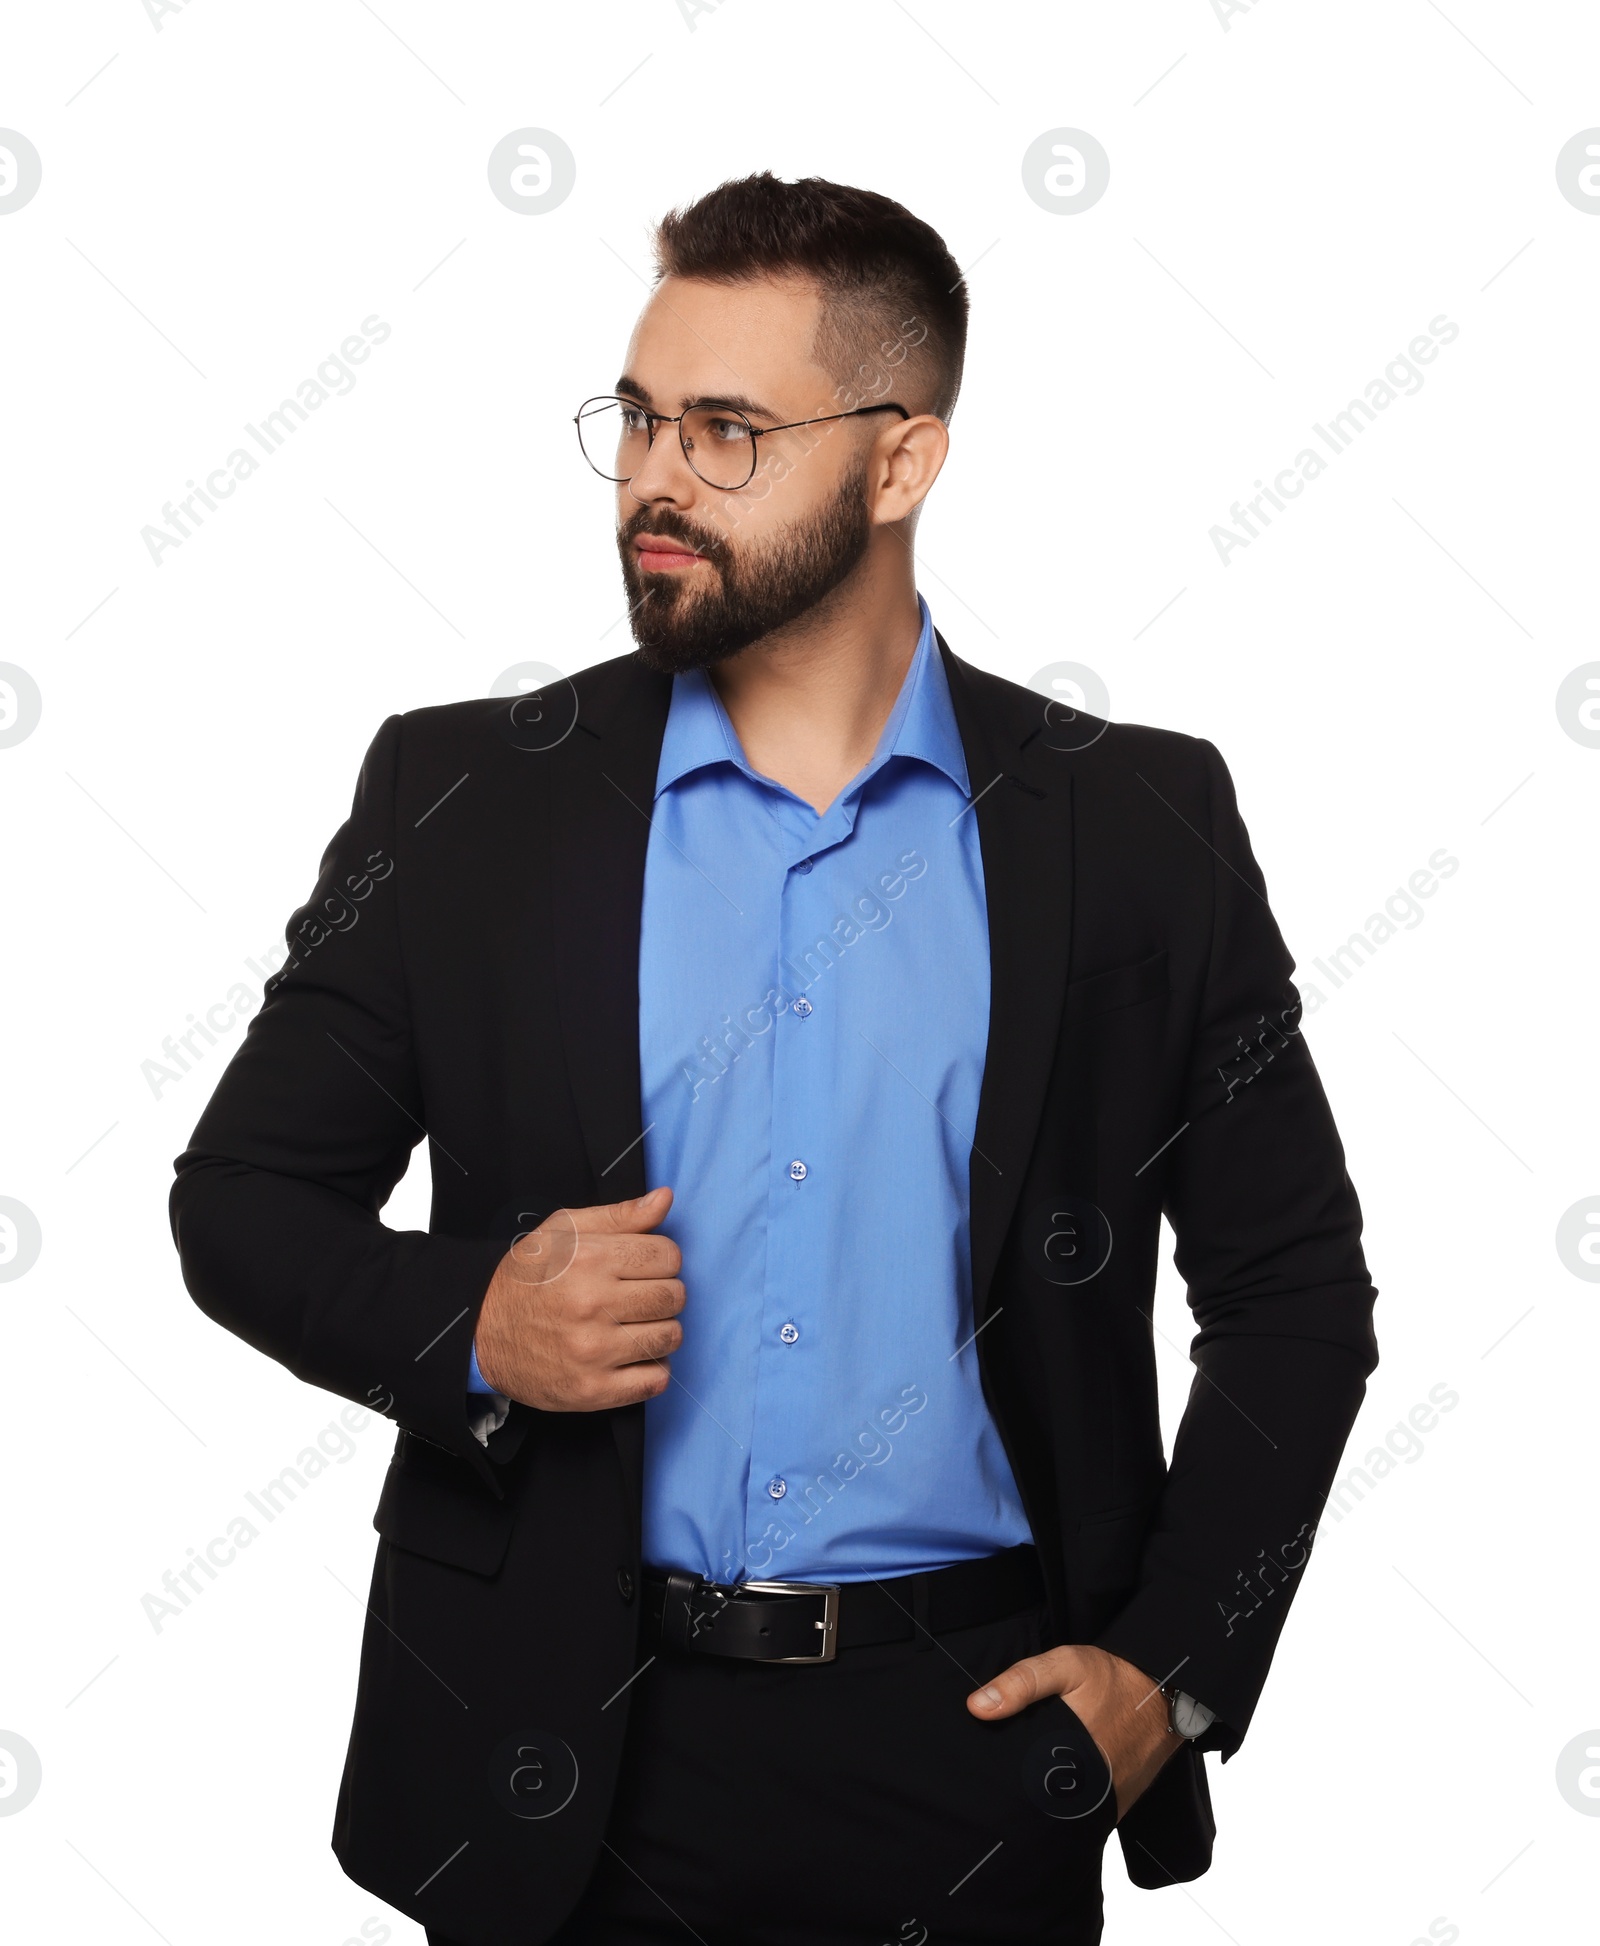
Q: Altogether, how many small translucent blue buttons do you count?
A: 5